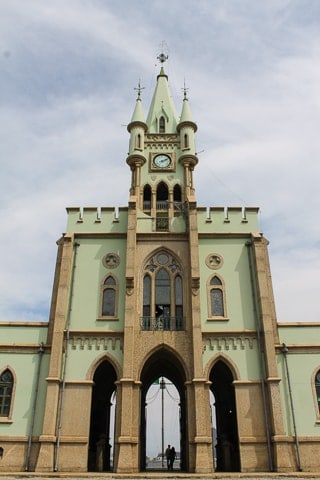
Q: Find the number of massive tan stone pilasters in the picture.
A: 4